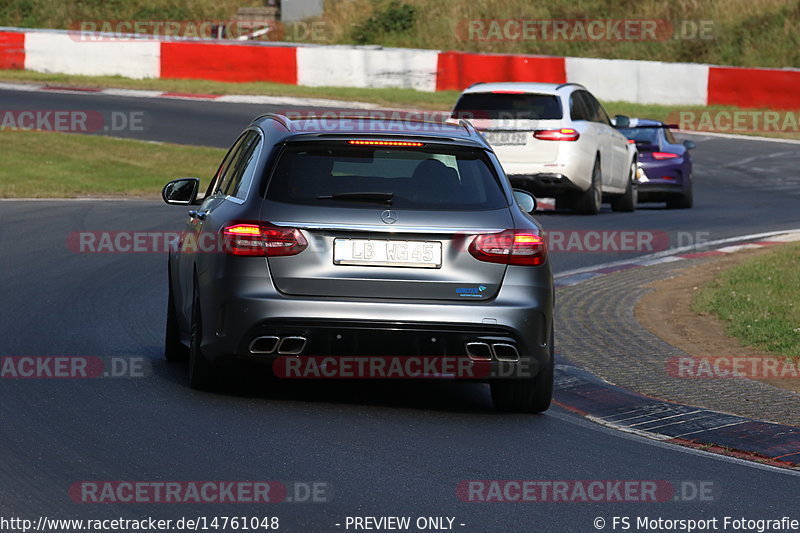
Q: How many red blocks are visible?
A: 4